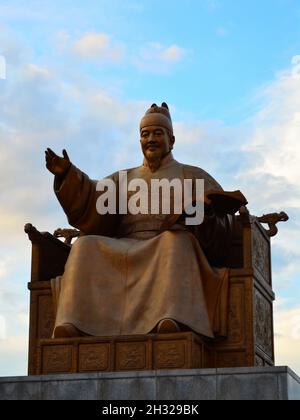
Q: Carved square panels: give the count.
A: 4